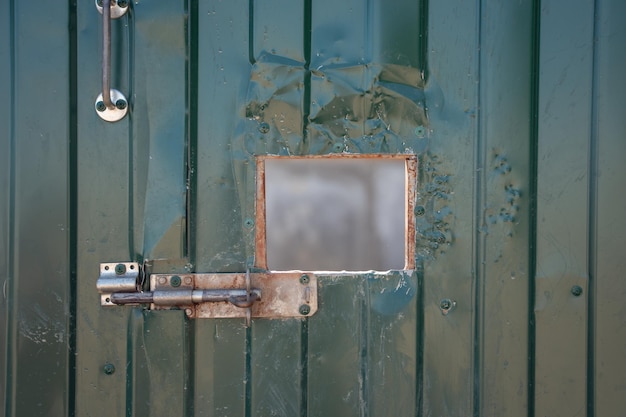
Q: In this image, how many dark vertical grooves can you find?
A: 11